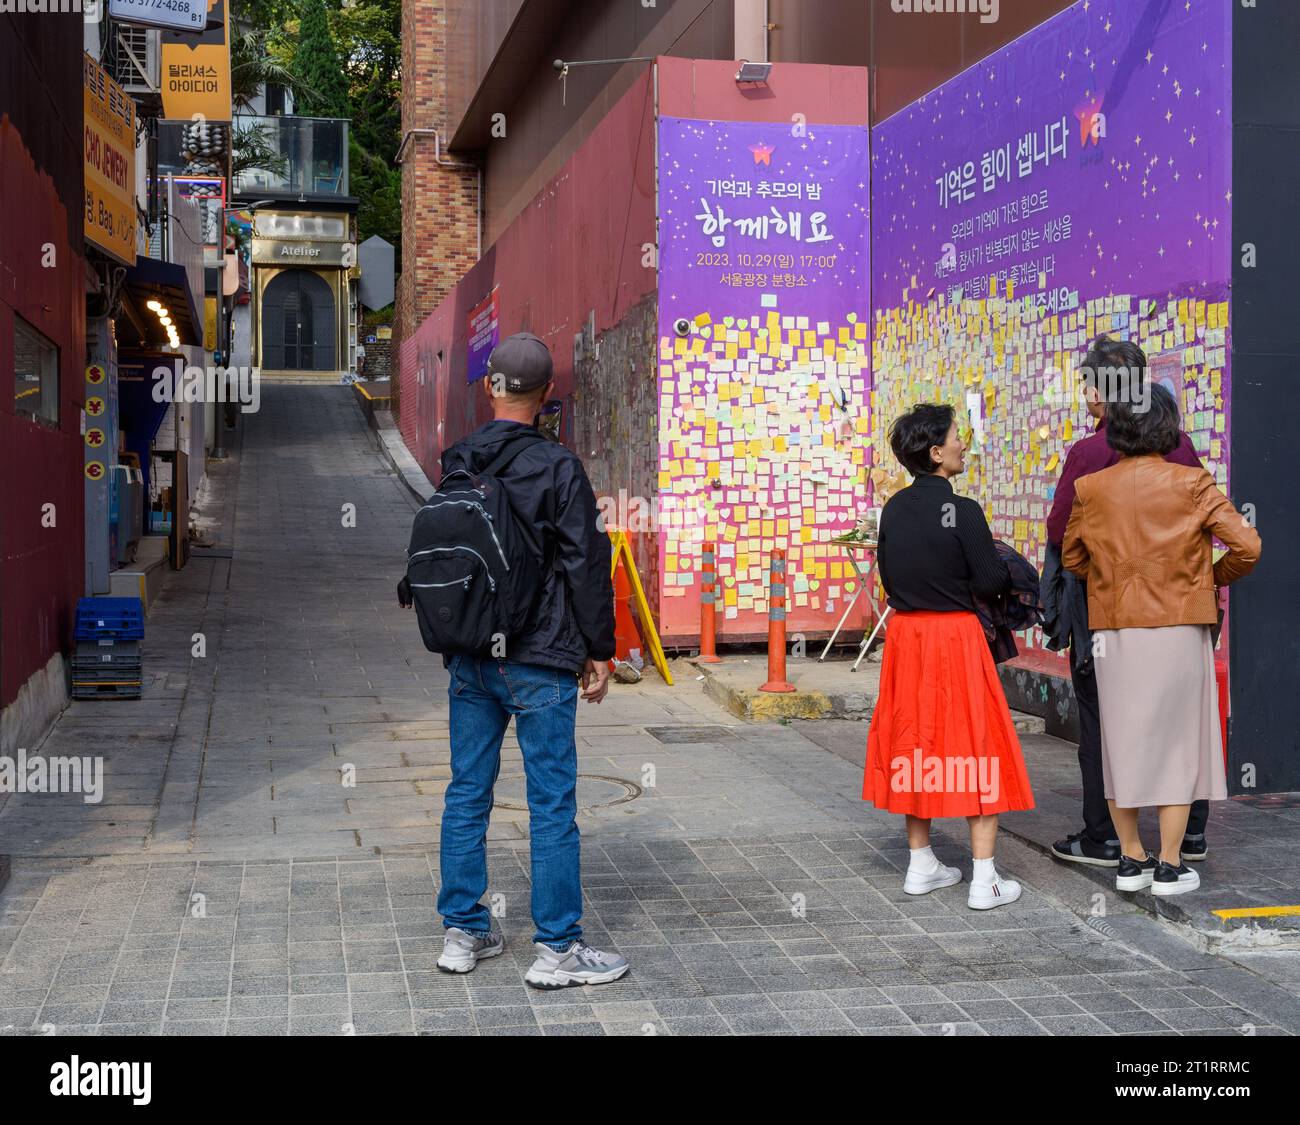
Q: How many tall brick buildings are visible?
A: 1